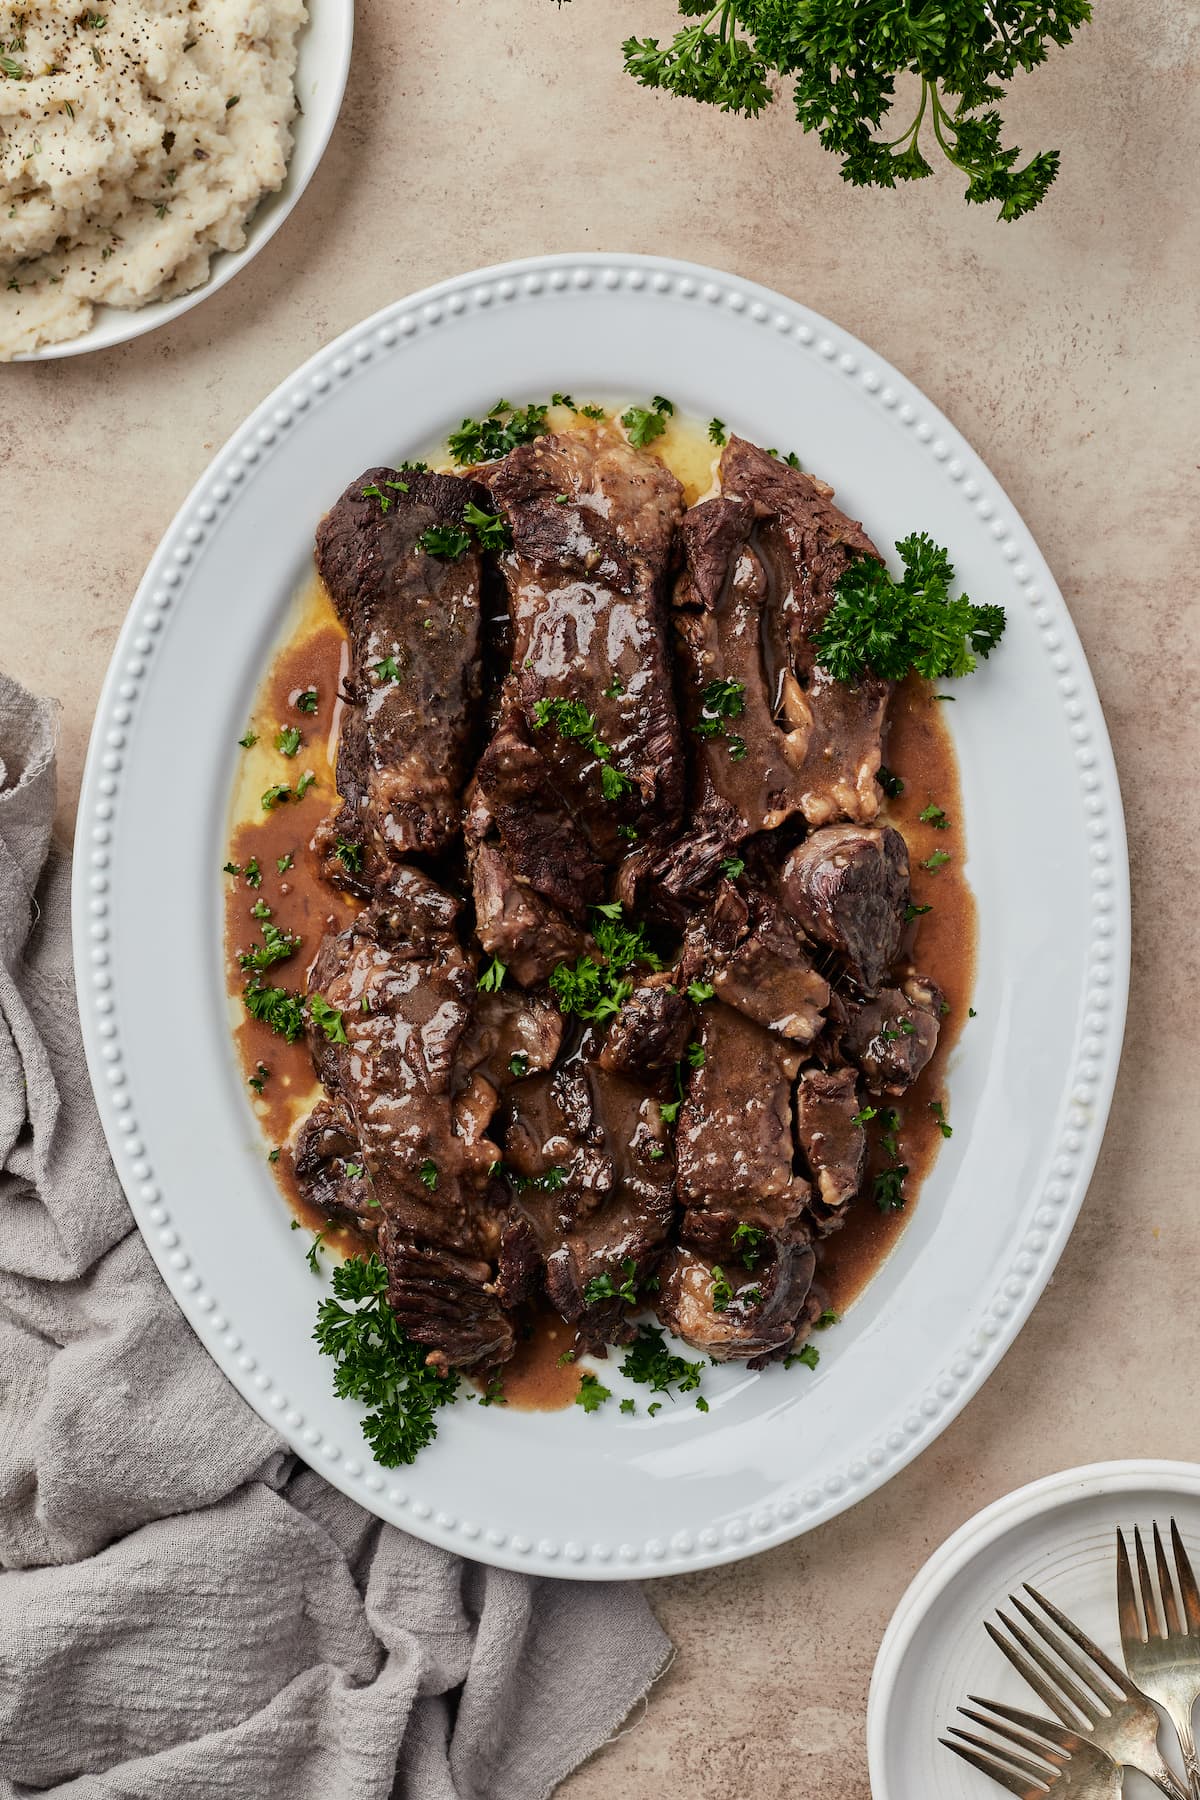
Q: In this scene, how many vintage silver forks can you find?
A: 3